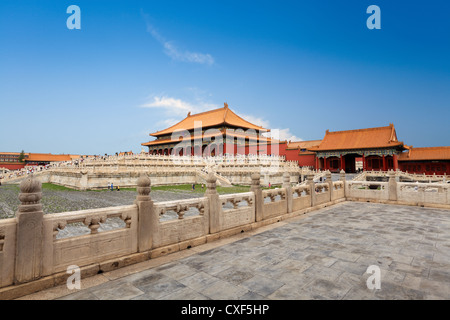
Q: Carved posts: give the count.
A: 9